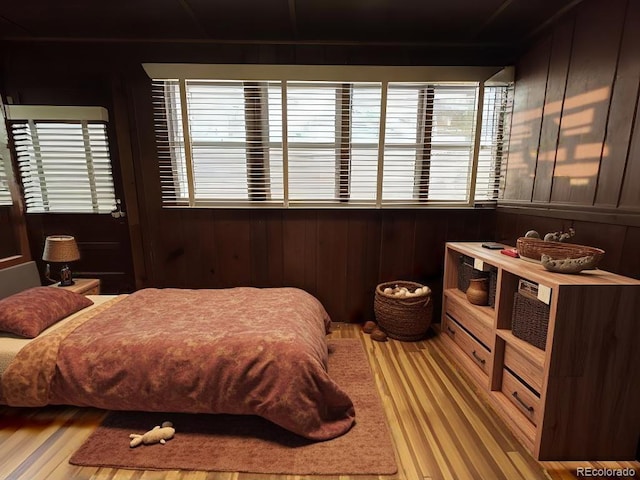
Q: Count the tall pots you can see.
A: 1